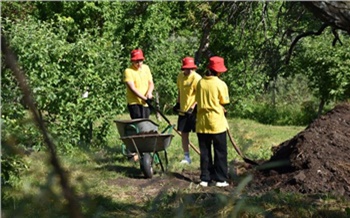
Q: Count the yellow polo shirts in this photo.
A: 3